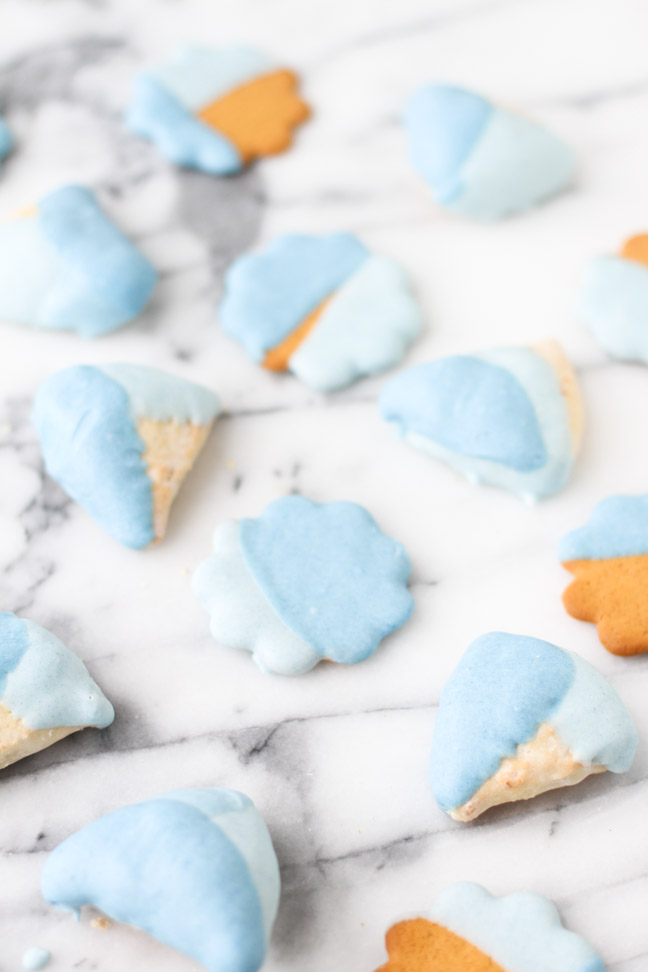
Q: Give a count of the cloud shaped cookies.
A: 6